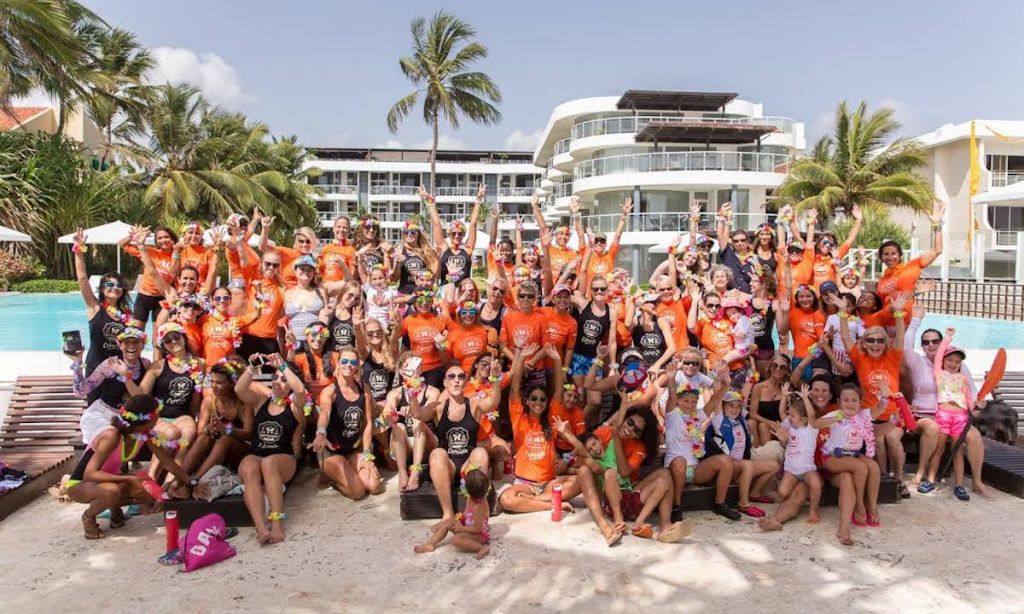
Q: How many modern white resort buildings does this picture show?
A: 3